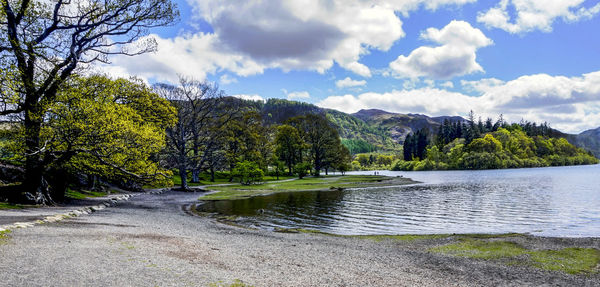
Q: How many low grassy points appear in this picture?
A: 1